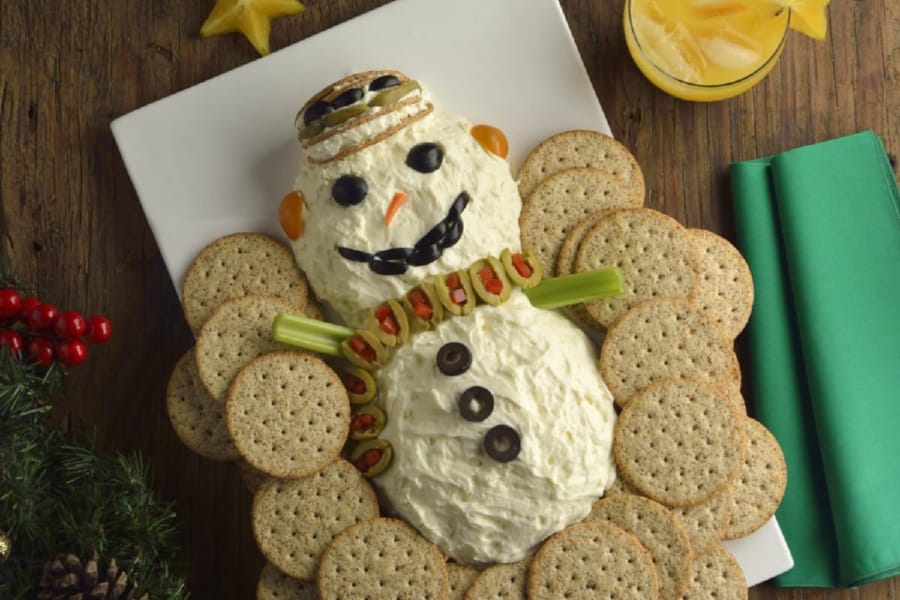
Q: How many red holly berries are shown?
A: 8